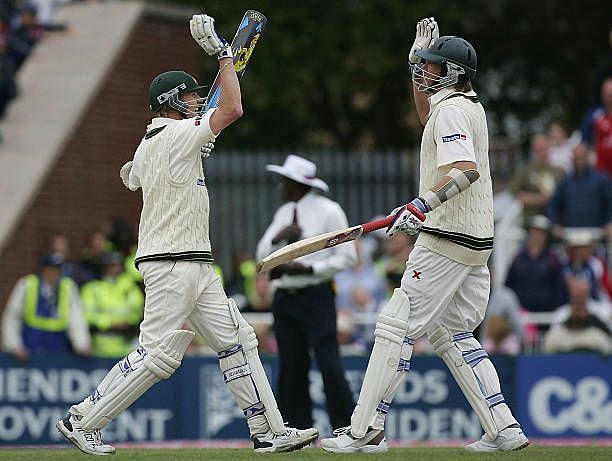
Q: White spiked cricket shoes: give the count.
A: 4